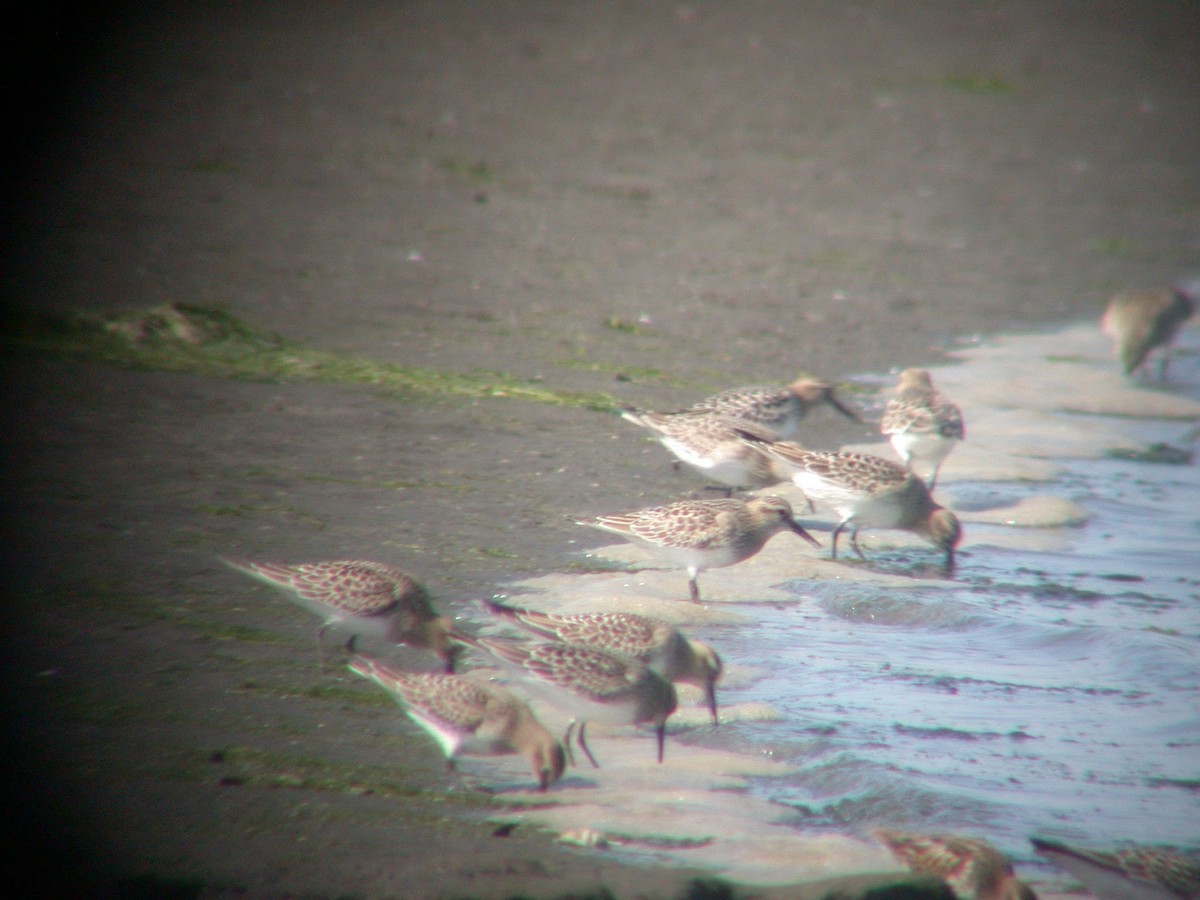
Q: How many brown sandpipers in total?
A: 12